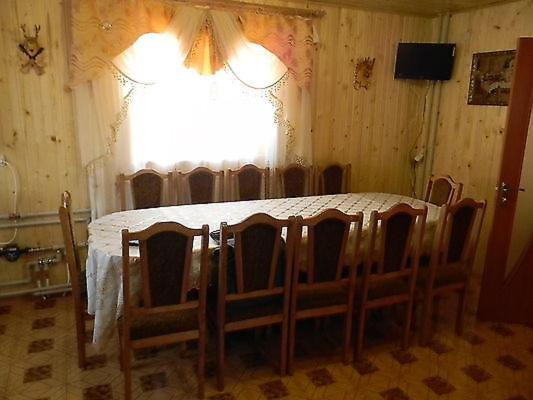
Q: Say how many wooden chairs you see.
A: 12